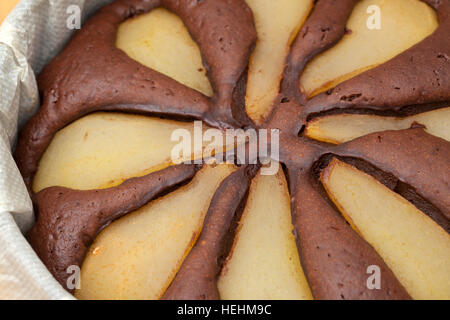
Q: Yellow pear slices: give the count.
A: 8